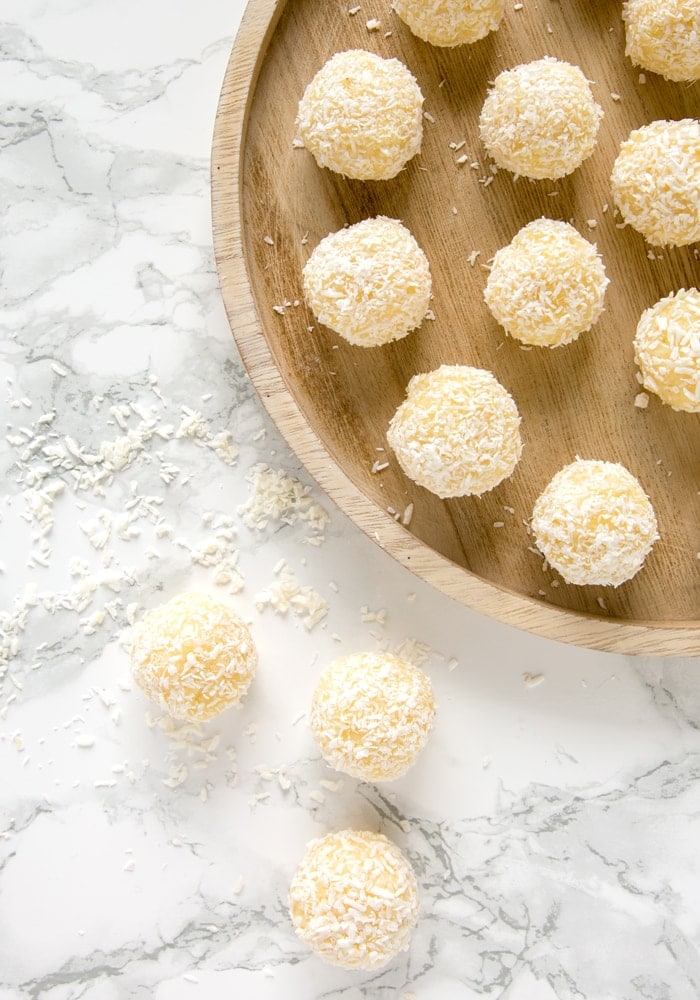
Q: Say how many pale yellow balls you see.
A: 13